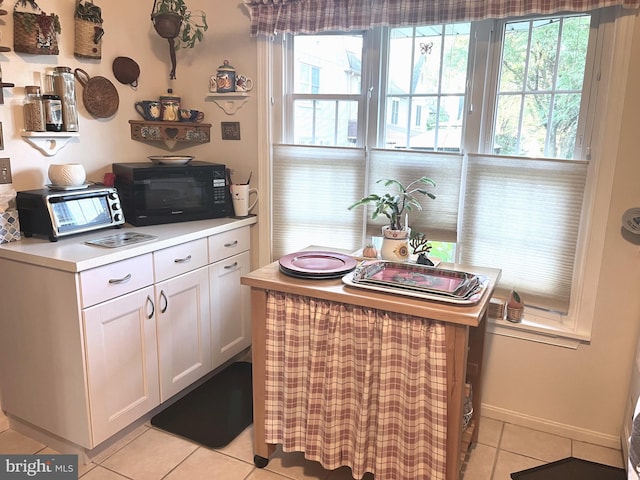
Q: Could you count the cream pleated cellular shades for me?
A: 3